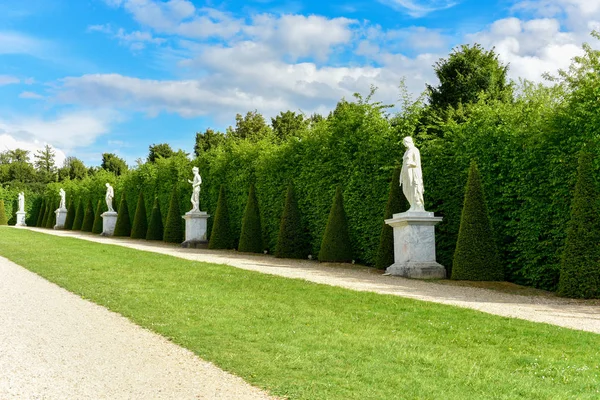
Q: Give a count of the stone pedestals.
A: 5